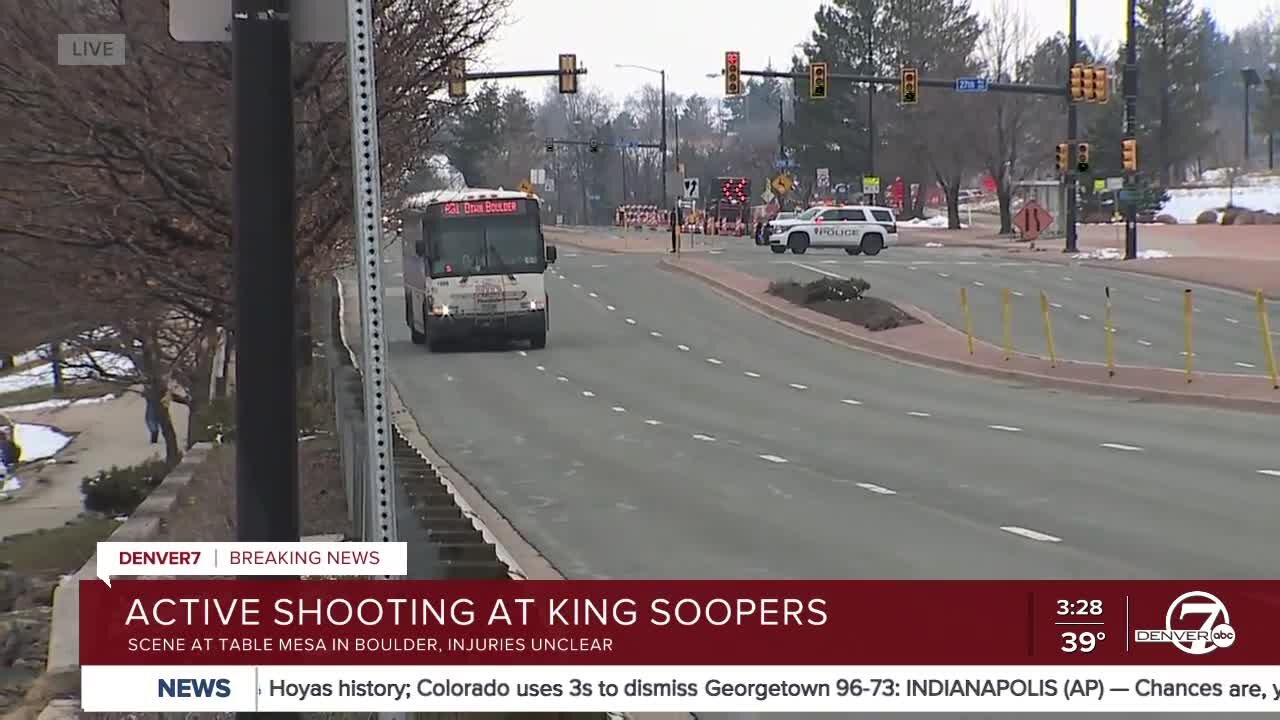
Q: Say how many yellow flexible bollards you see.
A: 6